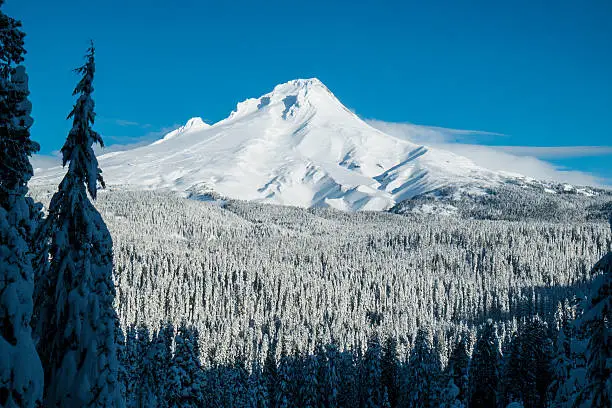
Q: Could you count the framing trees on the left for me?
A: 2